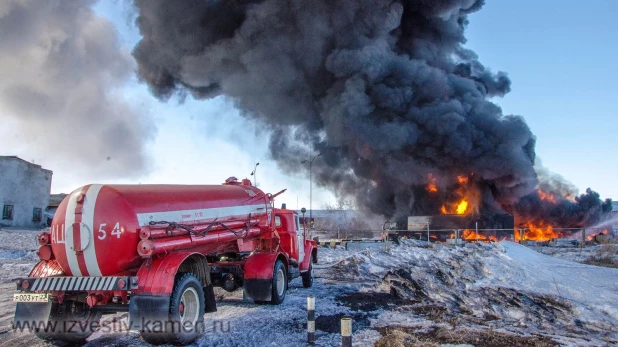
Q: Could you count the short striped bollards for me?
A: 2